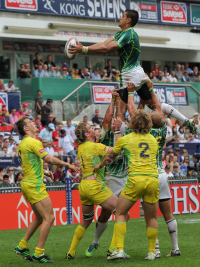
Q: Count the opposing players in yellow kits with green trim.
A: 3